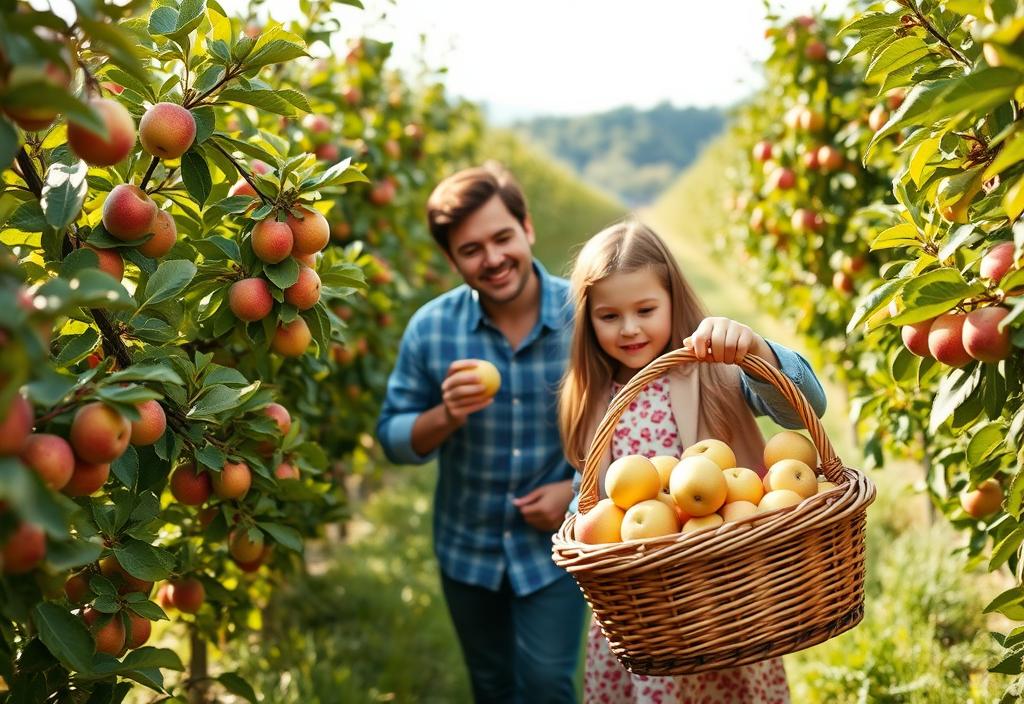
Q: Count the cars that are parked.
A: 0